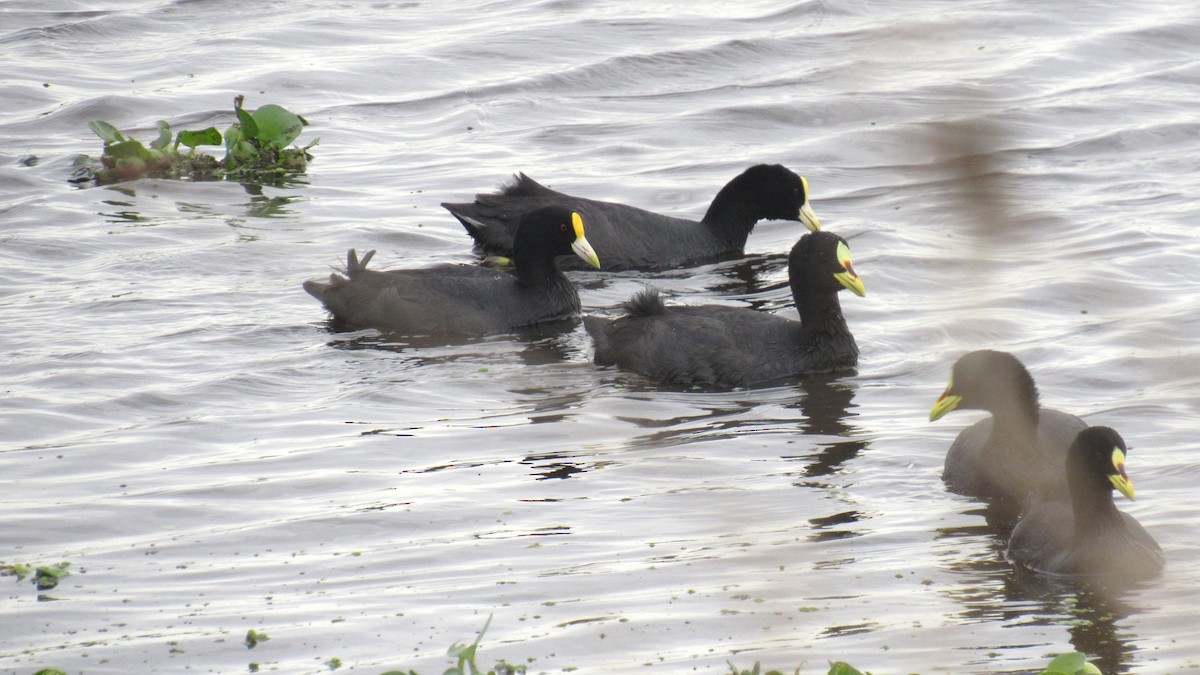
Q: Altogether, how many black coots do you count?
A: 5